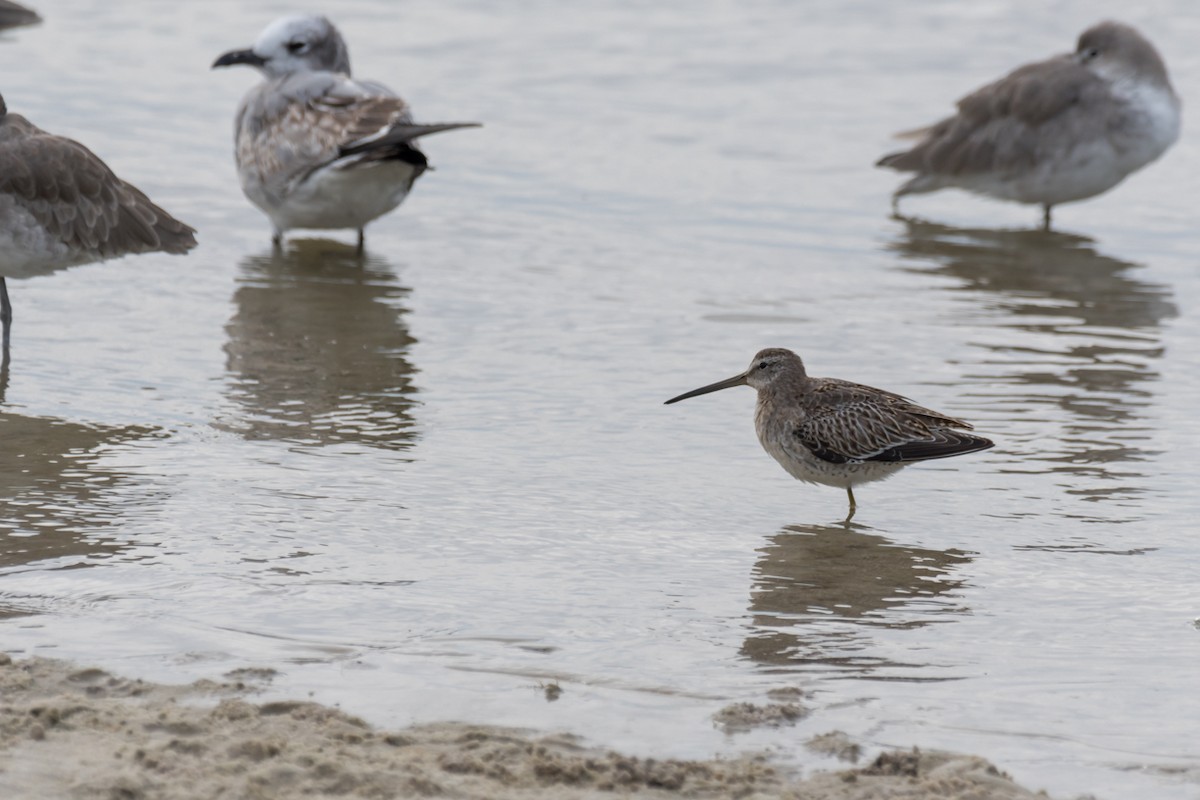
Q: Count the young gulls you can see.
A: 1